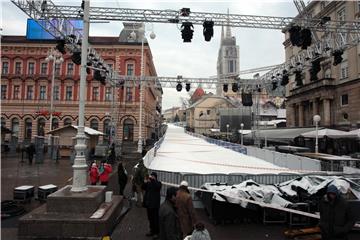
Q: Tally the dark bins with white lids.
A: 2